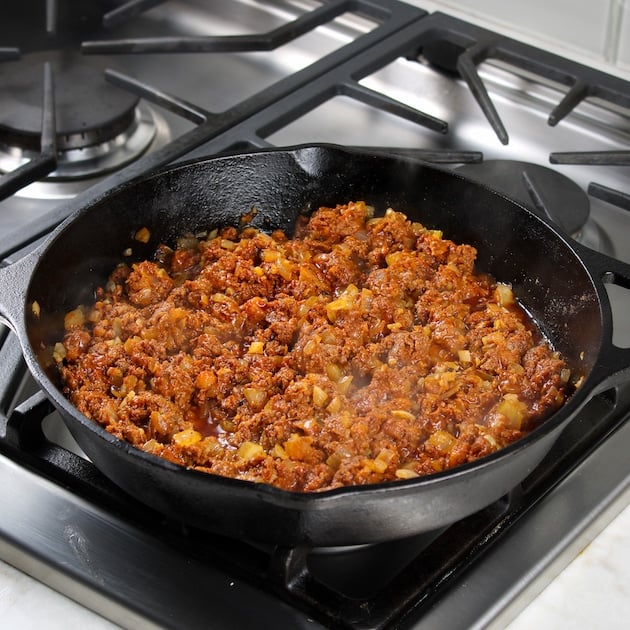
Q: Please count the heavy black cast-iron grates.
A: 2